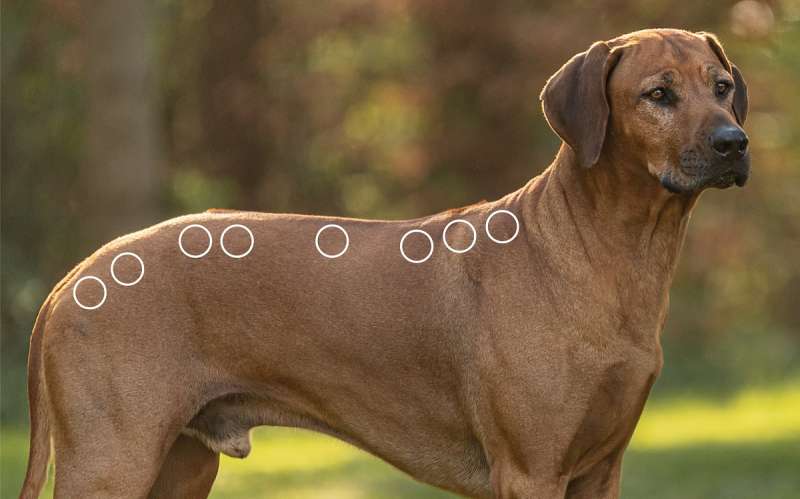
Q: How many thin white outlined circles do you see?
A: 8